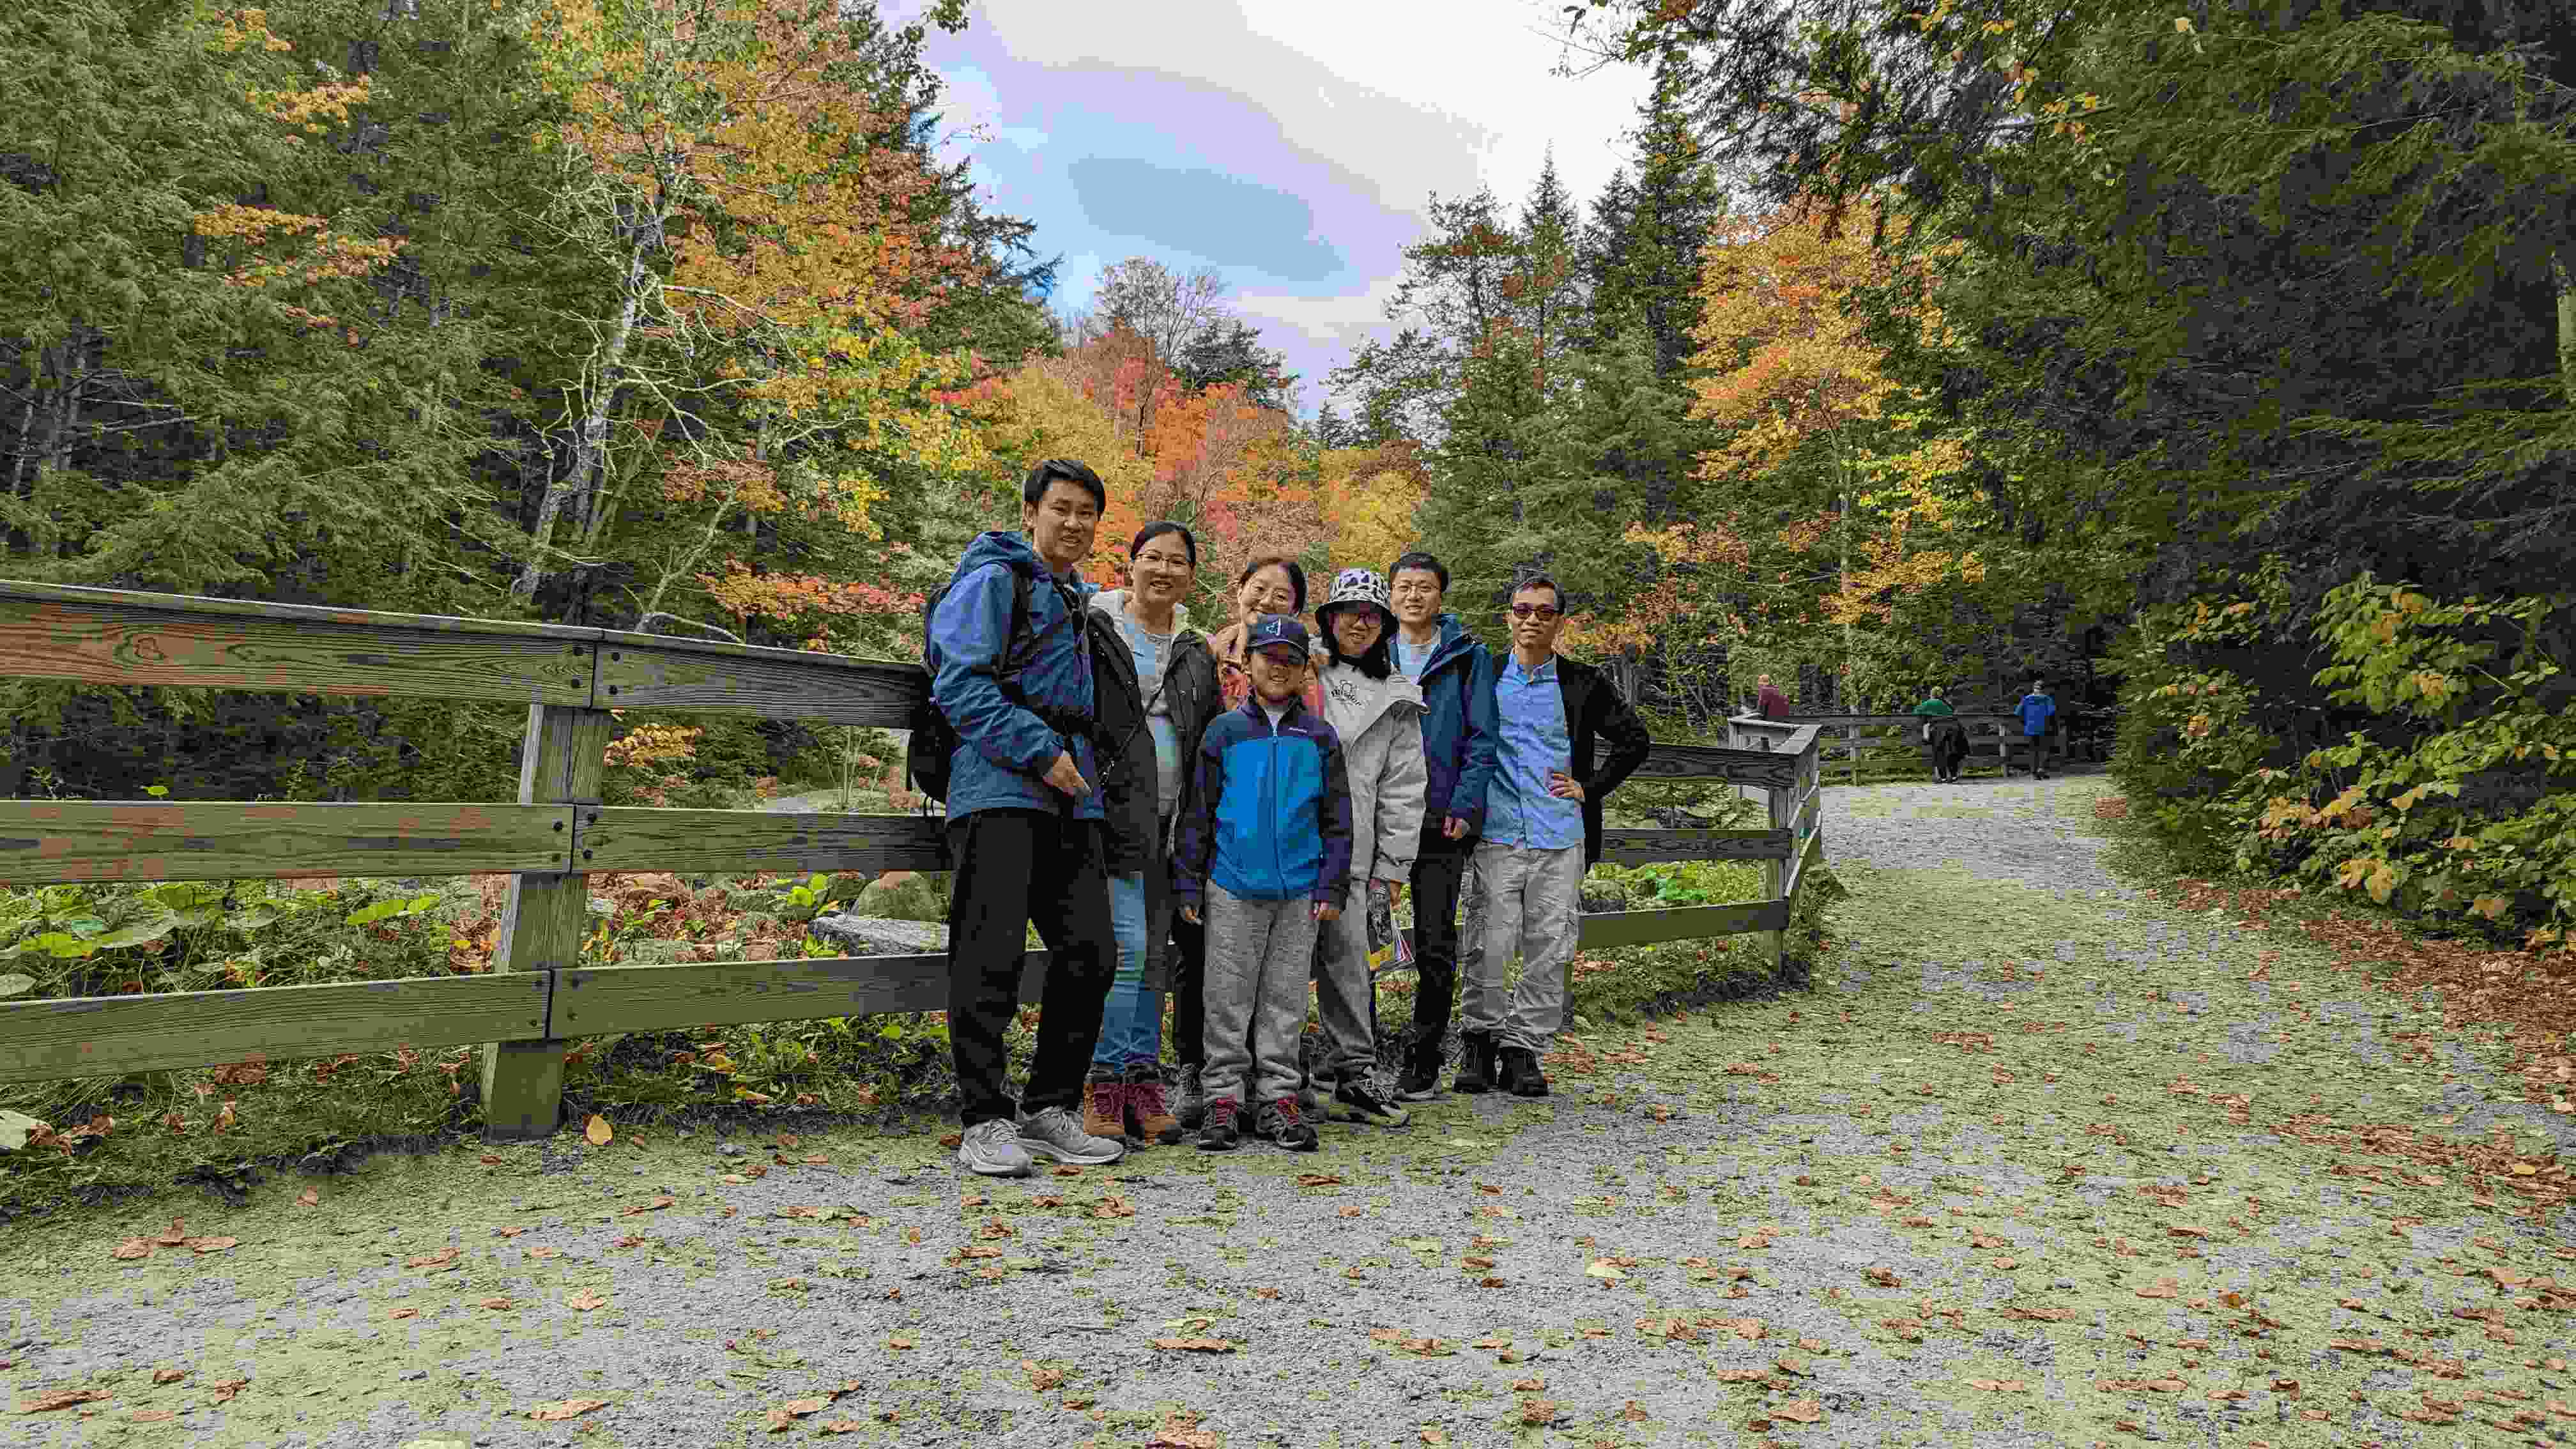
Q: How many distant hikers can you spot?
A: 3